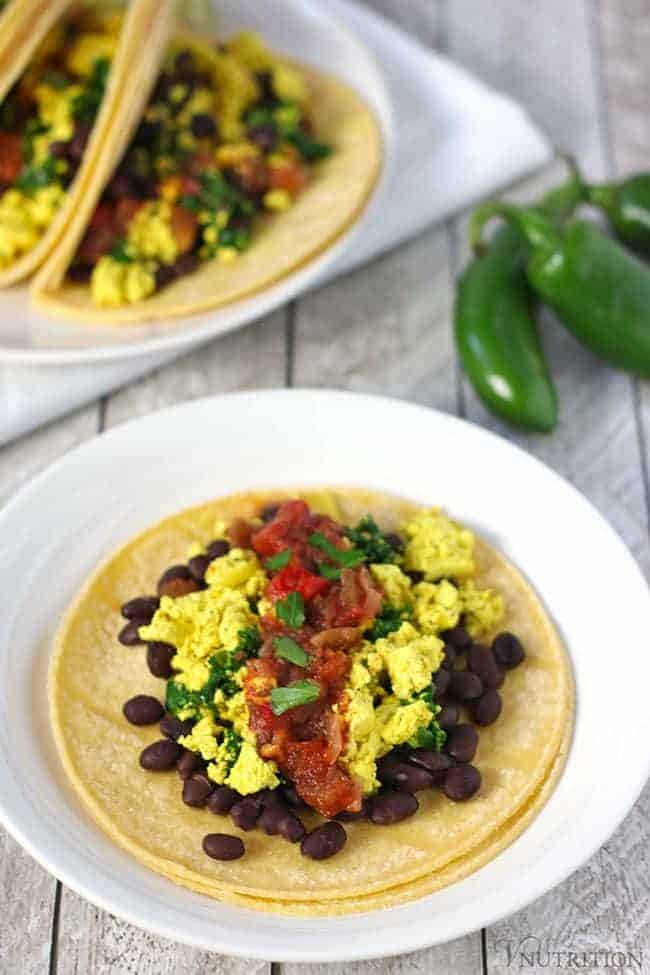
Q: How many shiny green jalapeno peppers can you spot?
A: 3